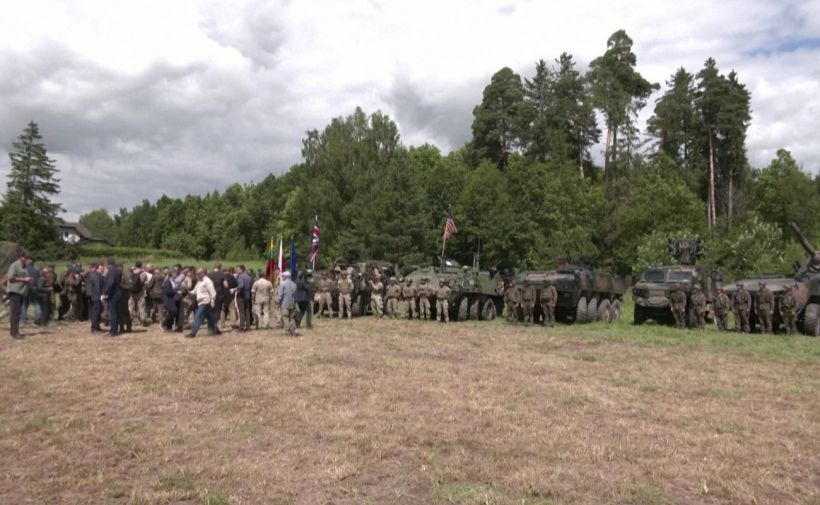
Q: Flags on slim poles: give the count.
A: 5